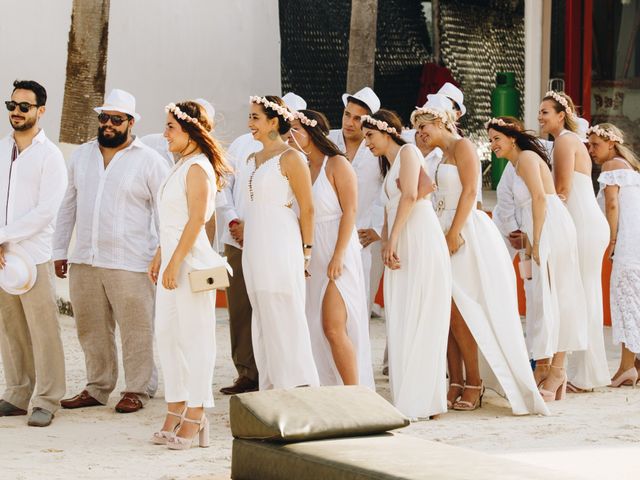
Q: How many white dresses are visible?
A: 8